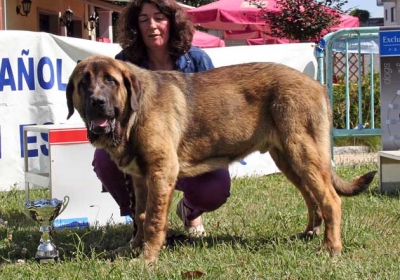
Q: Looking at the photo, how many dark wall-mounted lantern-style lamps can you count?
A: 3